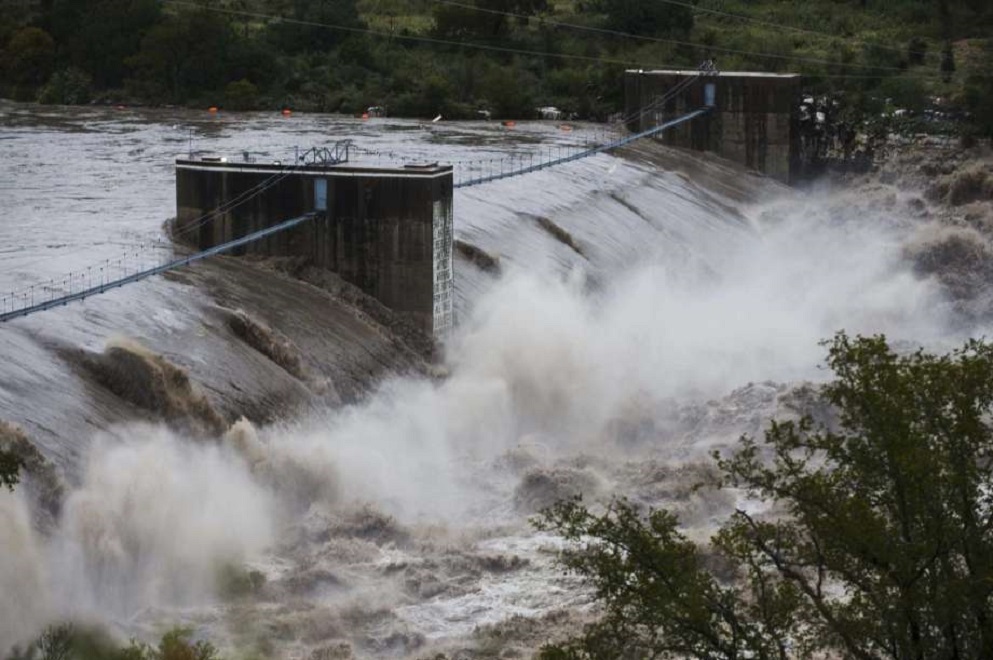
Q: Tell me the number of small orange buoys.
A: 5